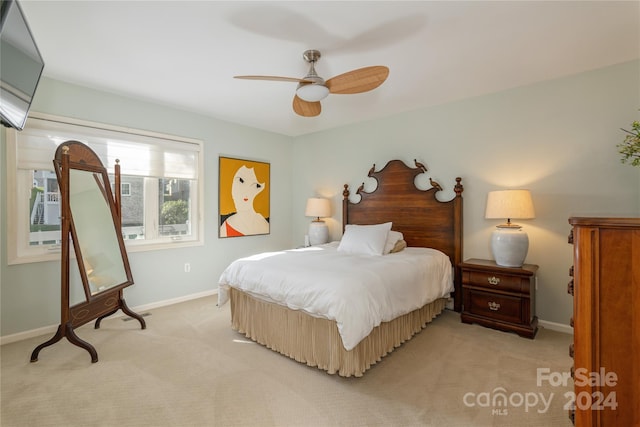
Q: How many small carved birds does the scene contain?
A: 4